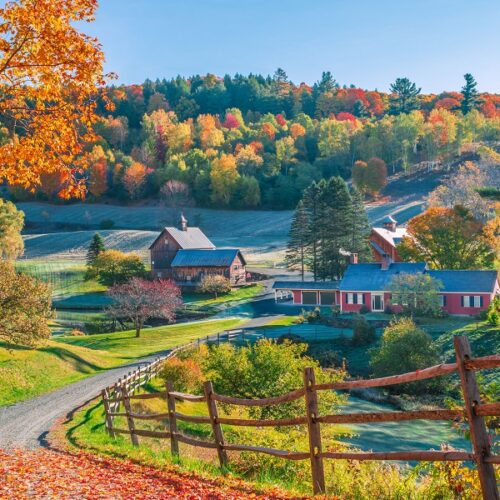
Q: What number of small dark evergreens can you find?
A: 1